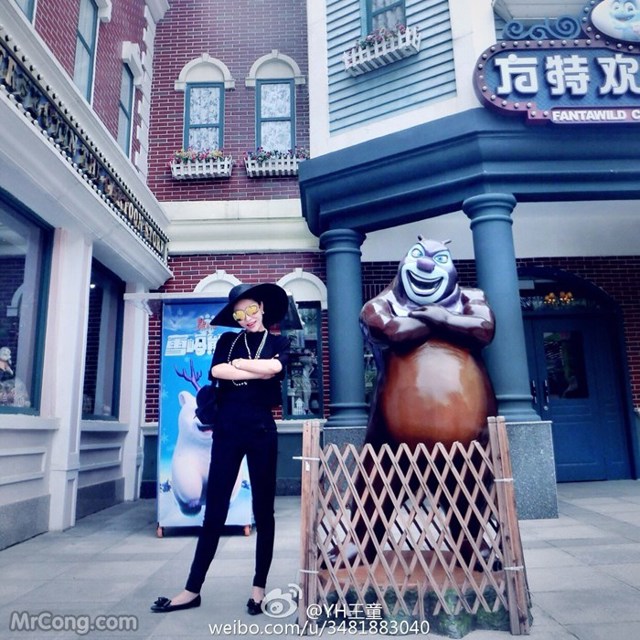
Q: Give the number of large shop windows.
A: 2